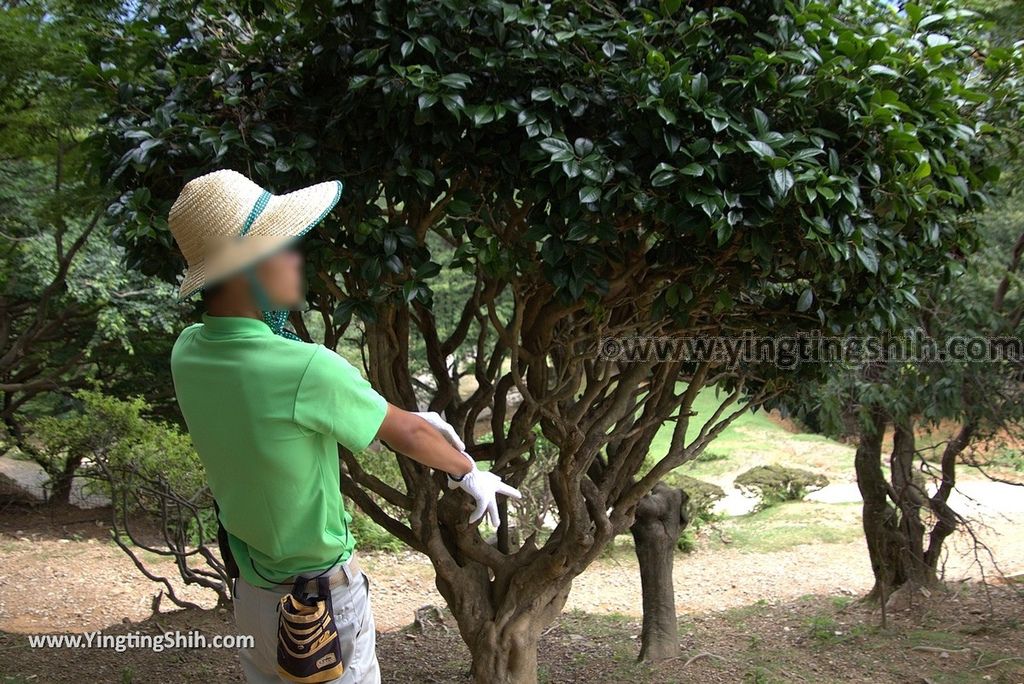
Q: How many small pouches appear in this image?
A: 1